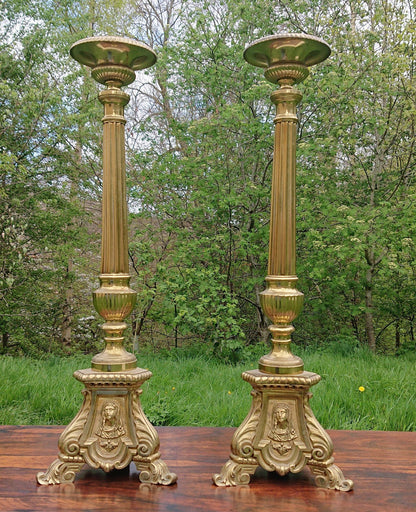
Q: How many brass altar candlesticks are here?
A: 2